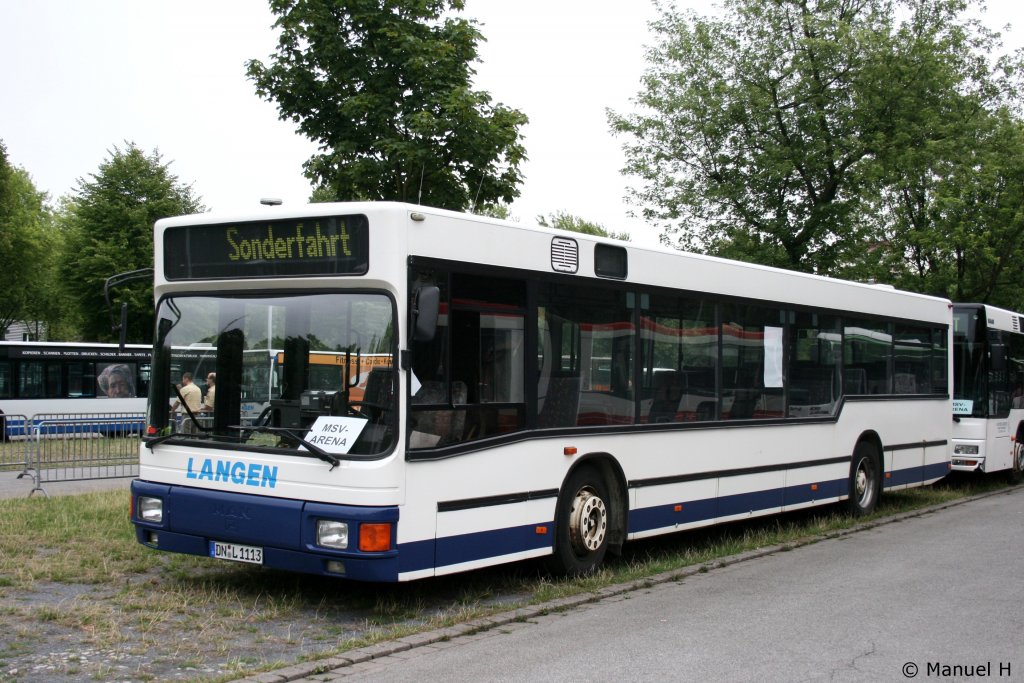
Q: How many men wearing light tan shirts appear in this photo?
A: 2